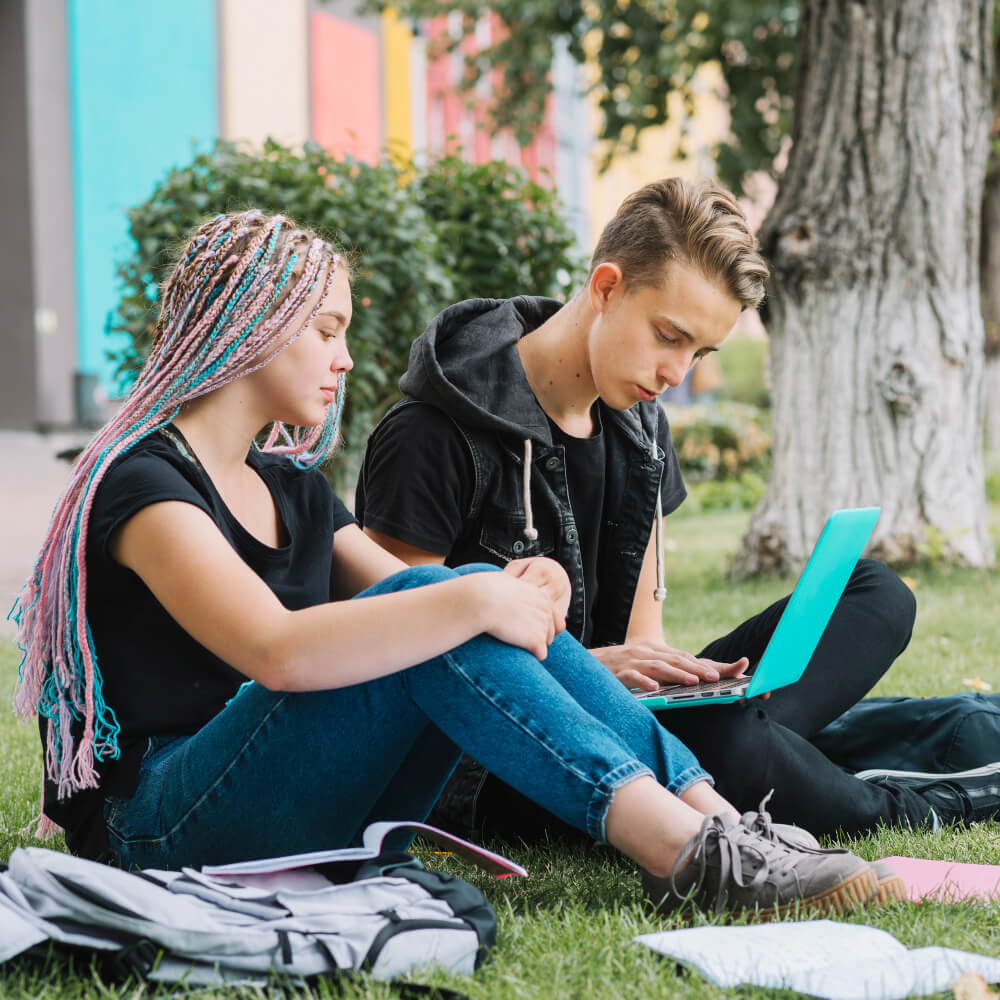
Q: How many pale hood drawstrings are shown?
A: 2